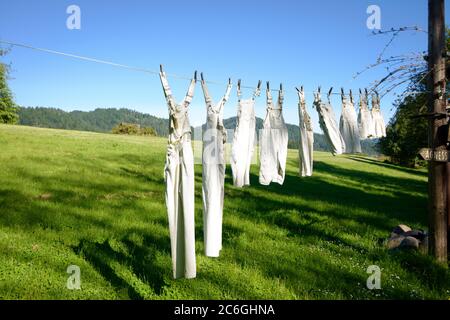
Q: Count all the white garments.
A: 9